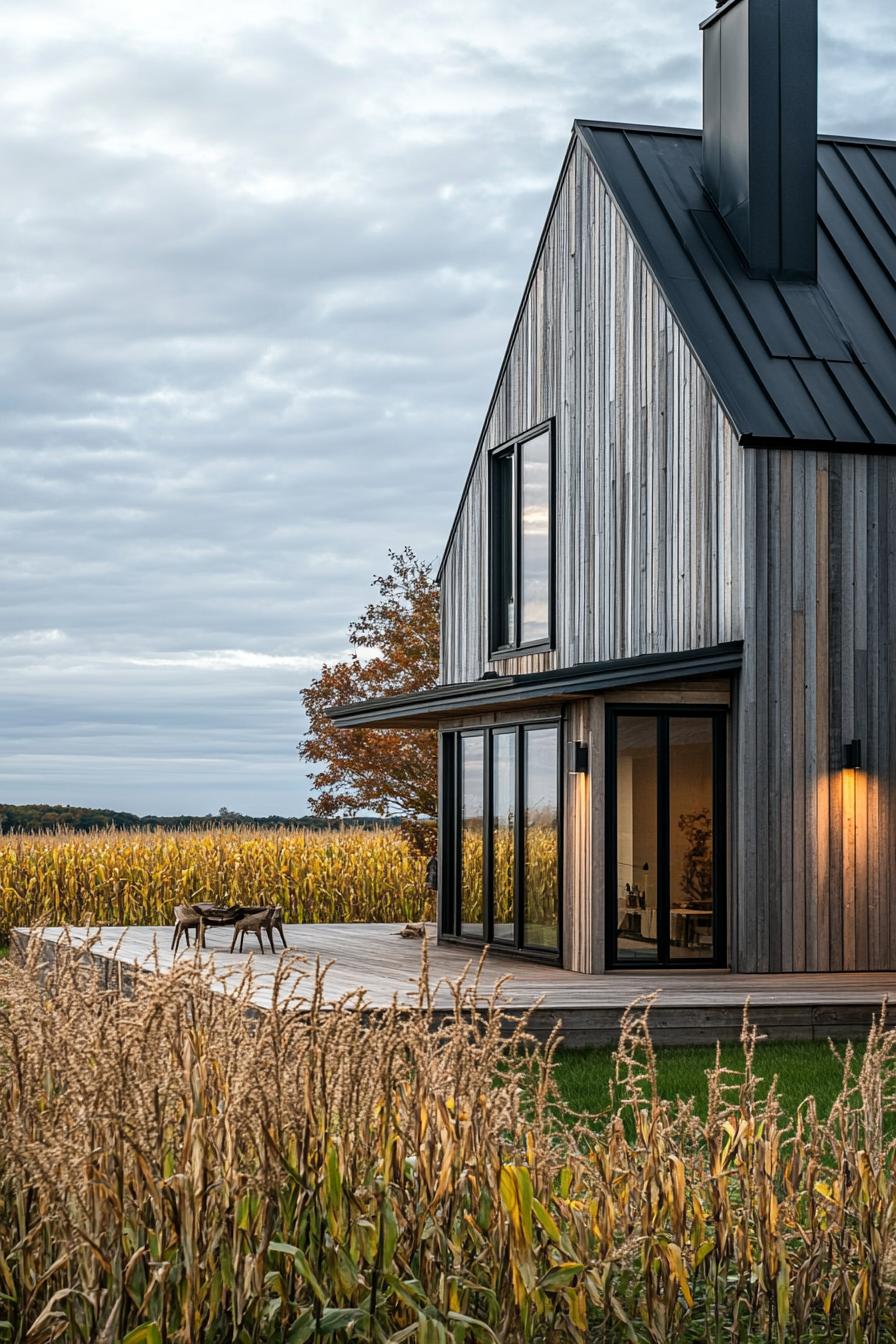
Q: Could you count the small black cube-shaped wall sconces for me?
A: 2